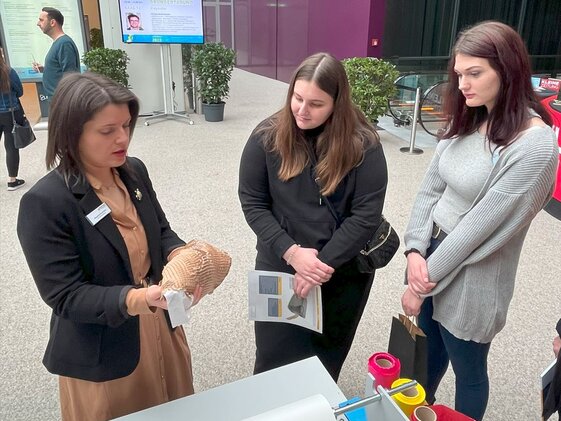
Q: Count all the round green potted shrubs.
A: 3